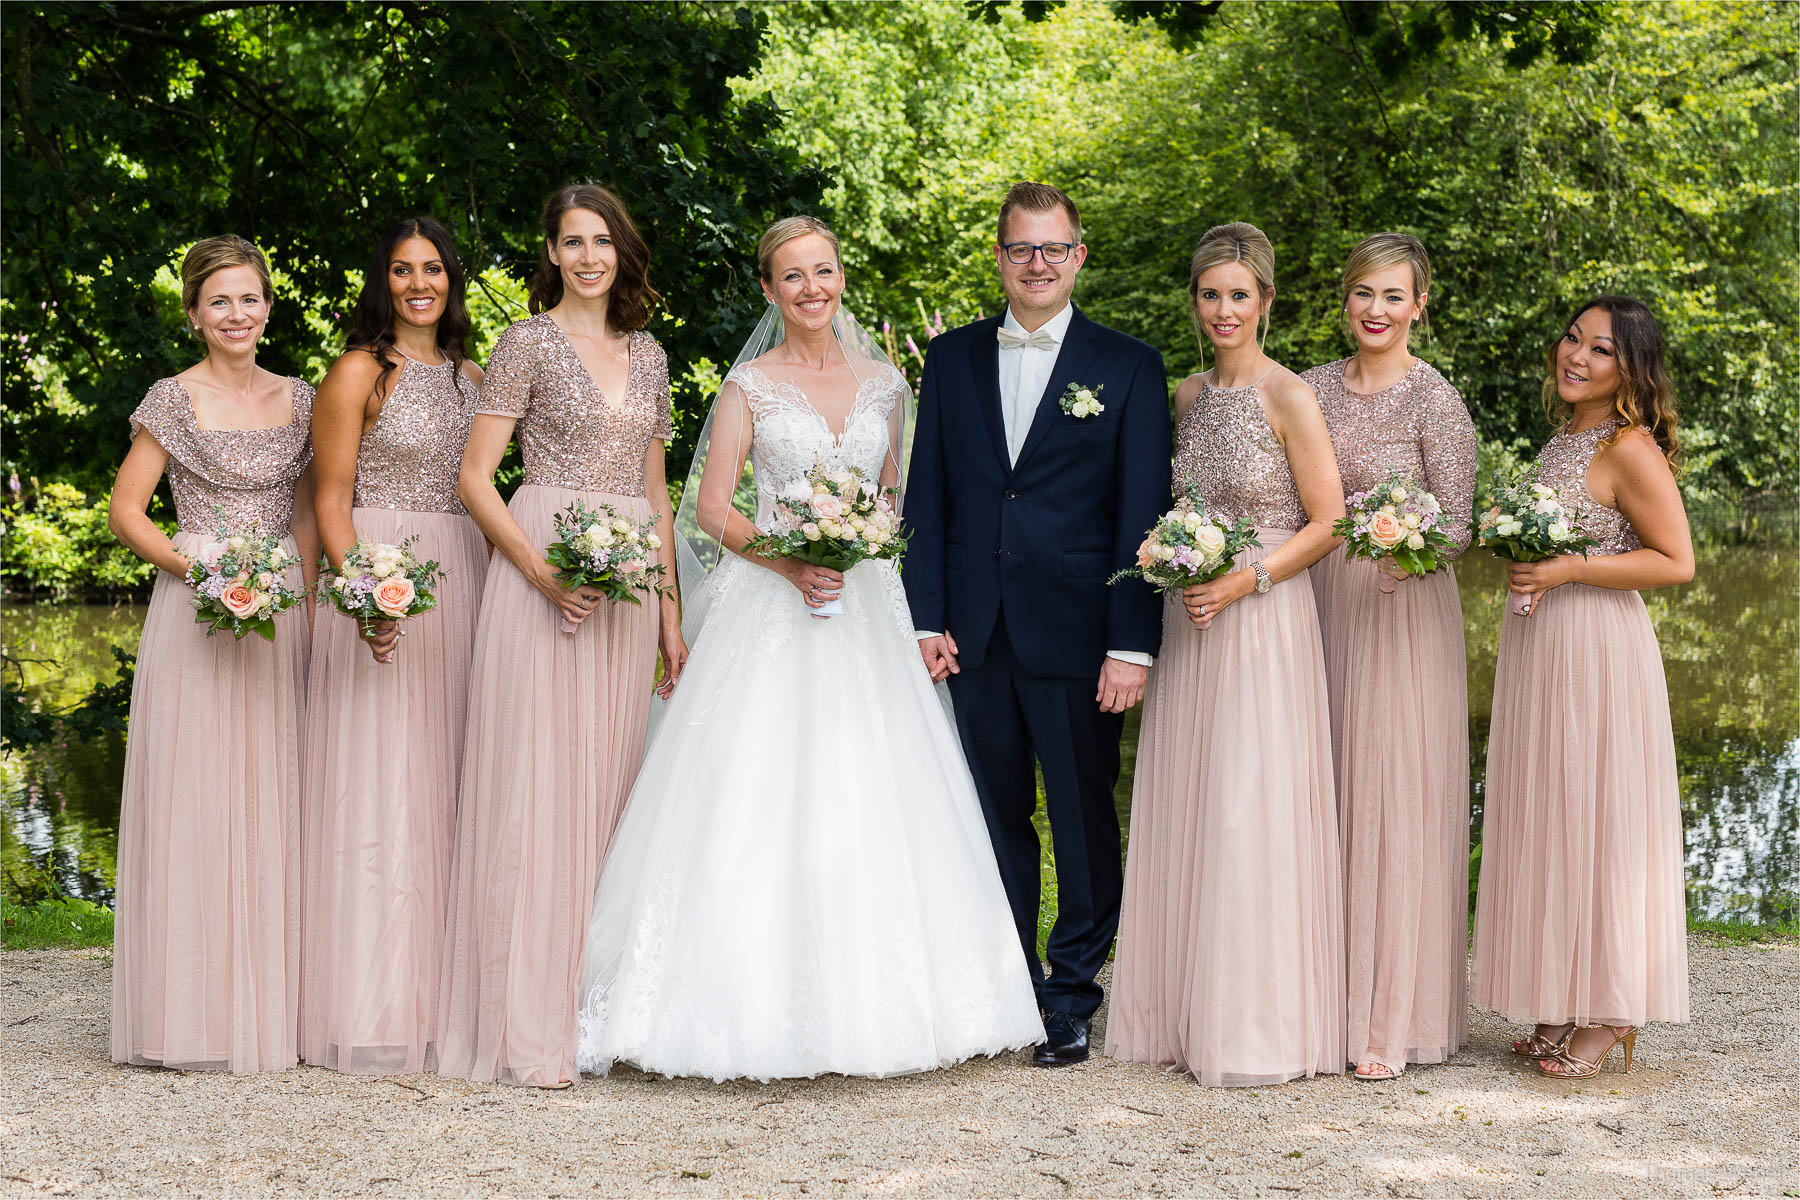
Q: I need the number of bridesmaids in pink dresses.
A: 6